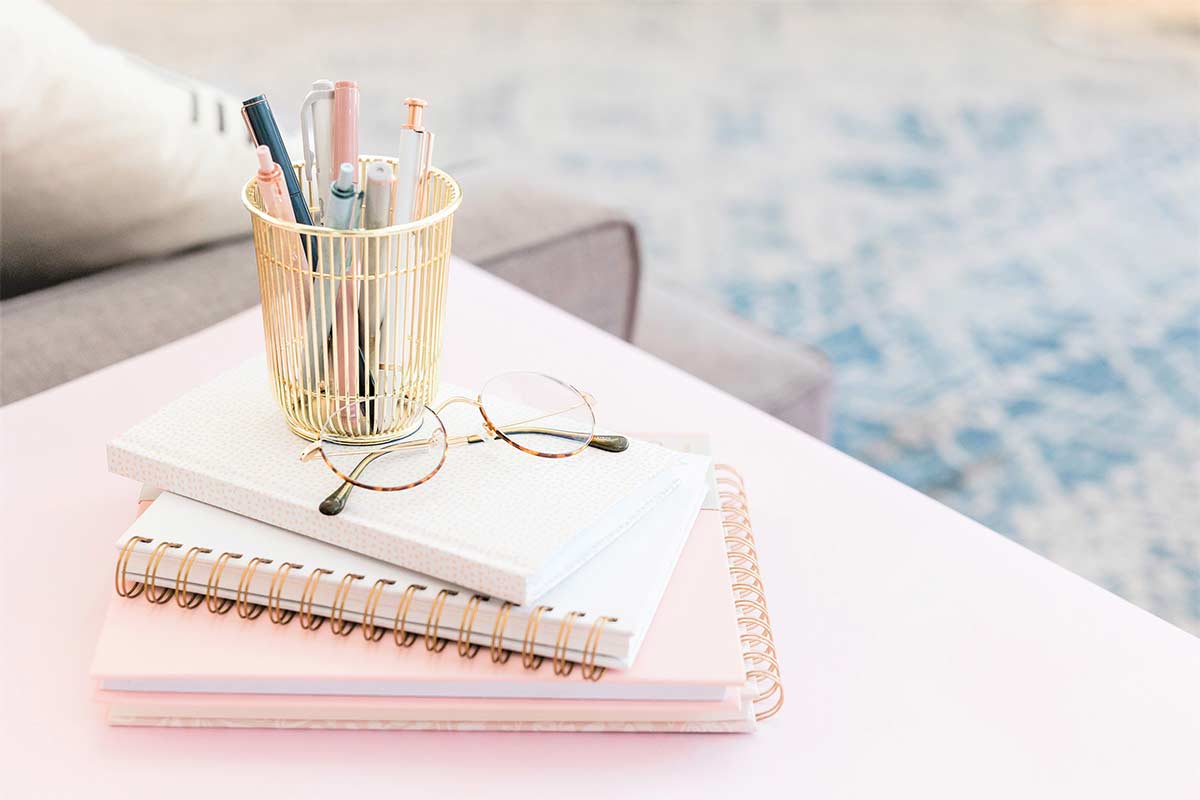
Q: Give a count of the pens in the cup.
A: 7